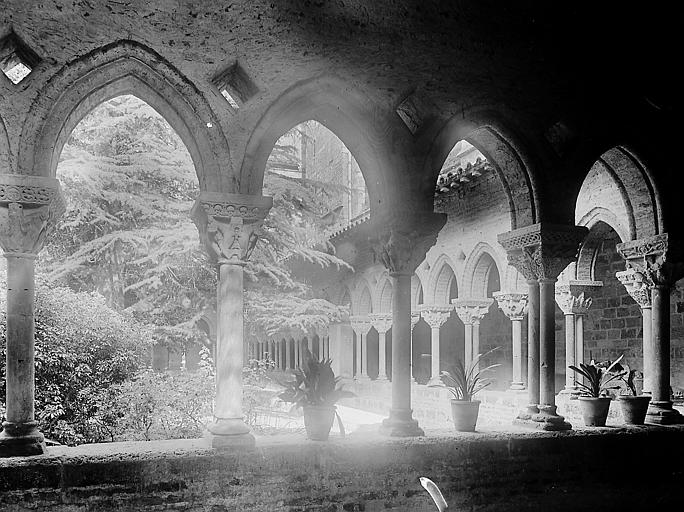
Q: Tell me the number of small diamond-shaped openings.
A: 4